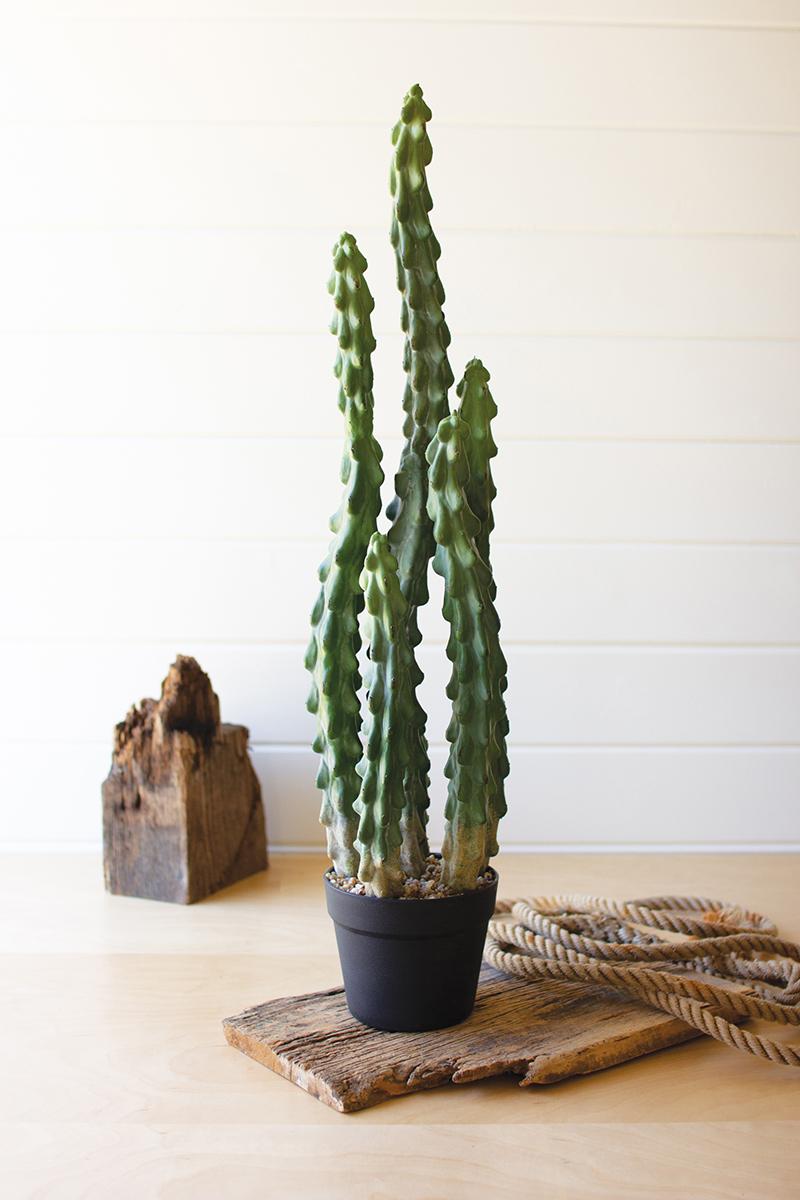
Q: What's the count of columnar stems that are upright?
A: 5